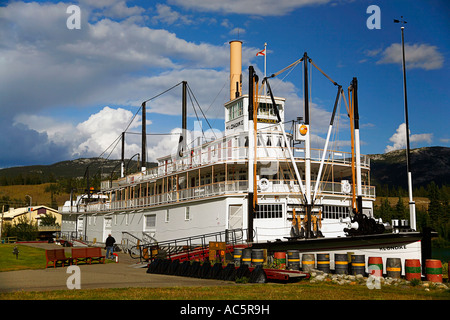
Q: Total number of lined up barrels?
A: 13